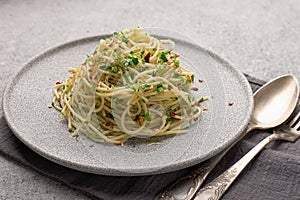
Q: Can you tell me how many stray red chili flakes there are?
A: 3